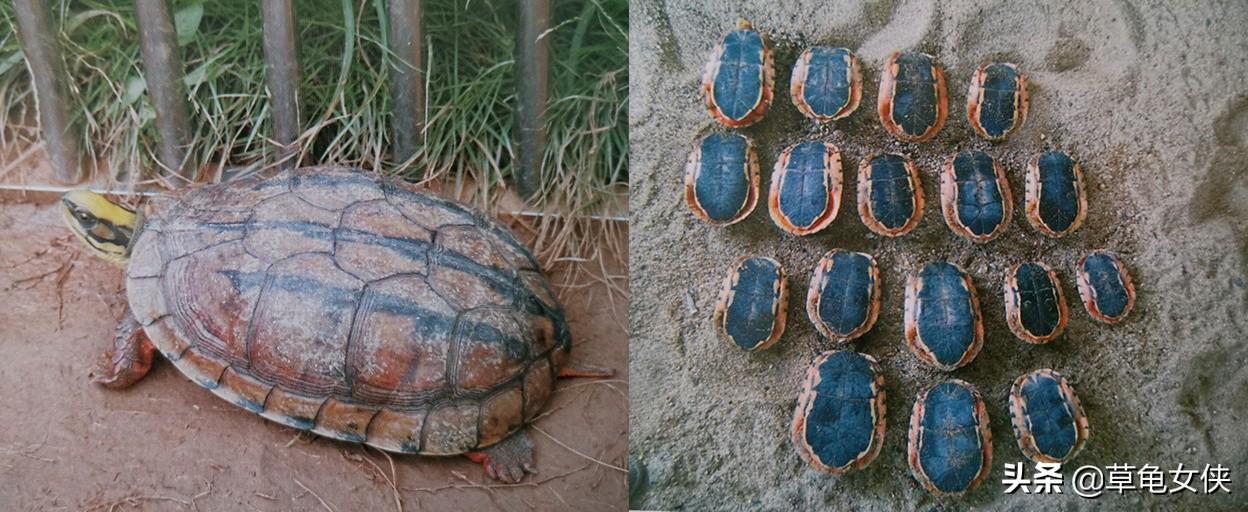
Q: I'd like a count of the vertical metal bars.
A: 5